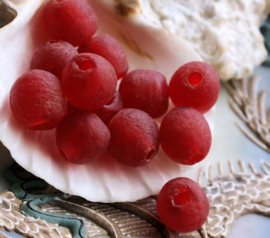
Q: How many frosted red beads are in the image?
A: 12